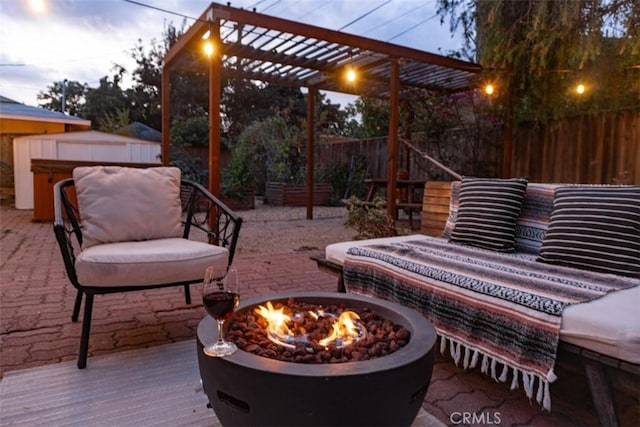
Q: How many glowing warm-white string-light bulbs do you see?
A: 5